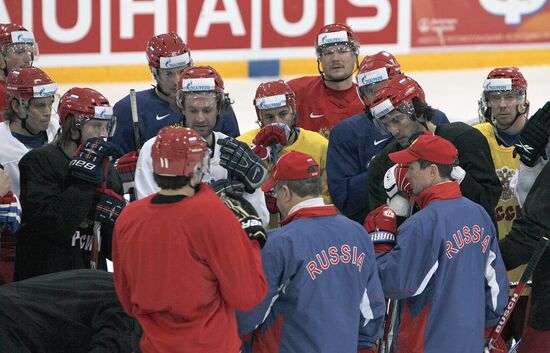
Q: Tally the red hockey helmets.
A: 11